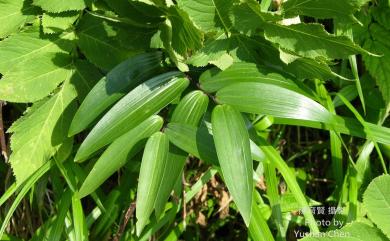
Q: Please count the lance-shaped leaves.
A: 9